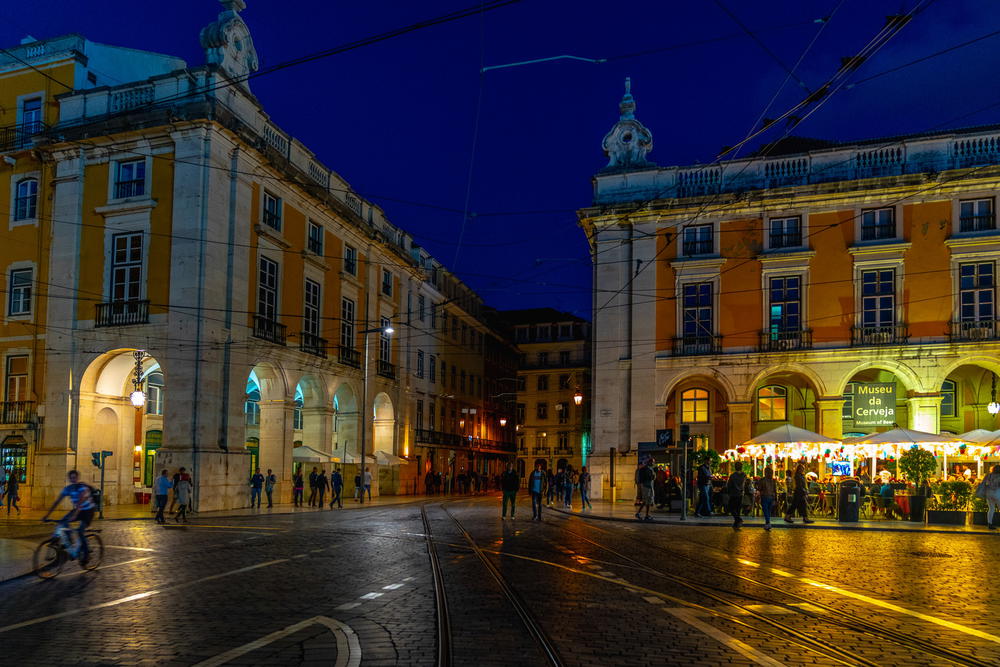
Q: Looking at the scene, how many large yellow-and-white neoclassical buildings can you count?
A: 2